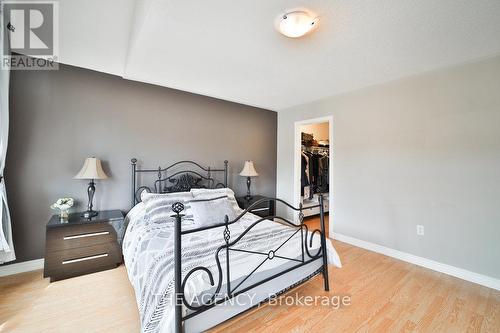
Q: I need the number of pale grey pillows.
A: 1